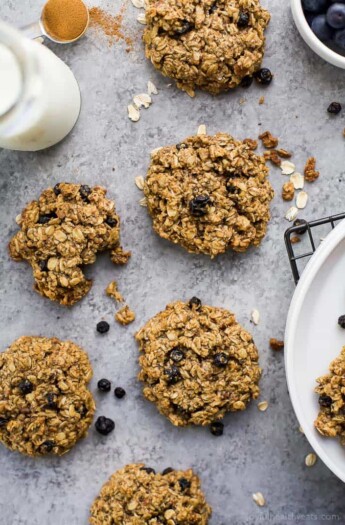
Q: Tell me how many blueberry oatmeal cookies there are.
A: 7